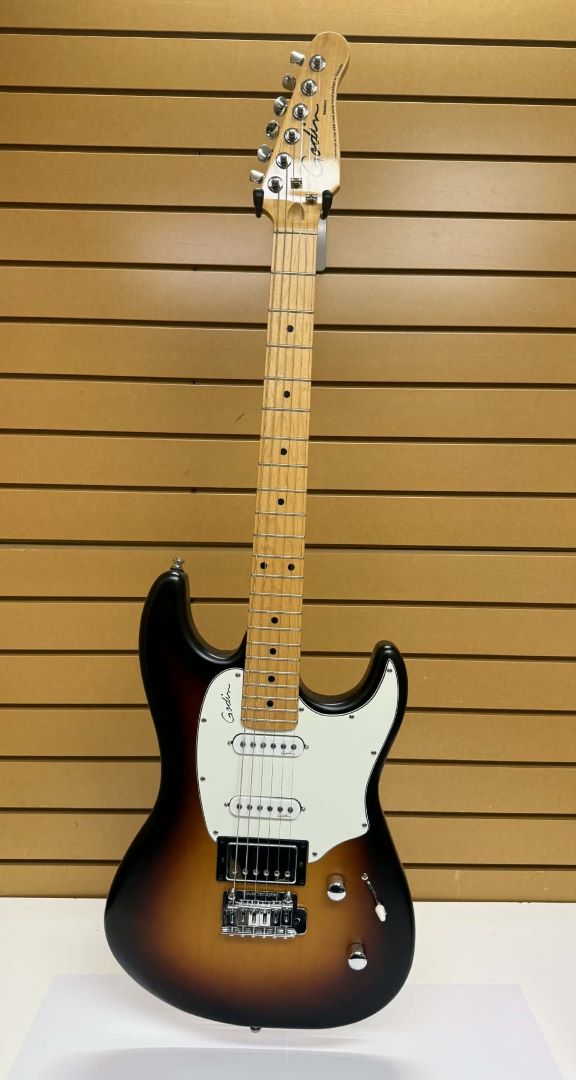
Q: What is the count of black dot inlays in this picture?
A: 10